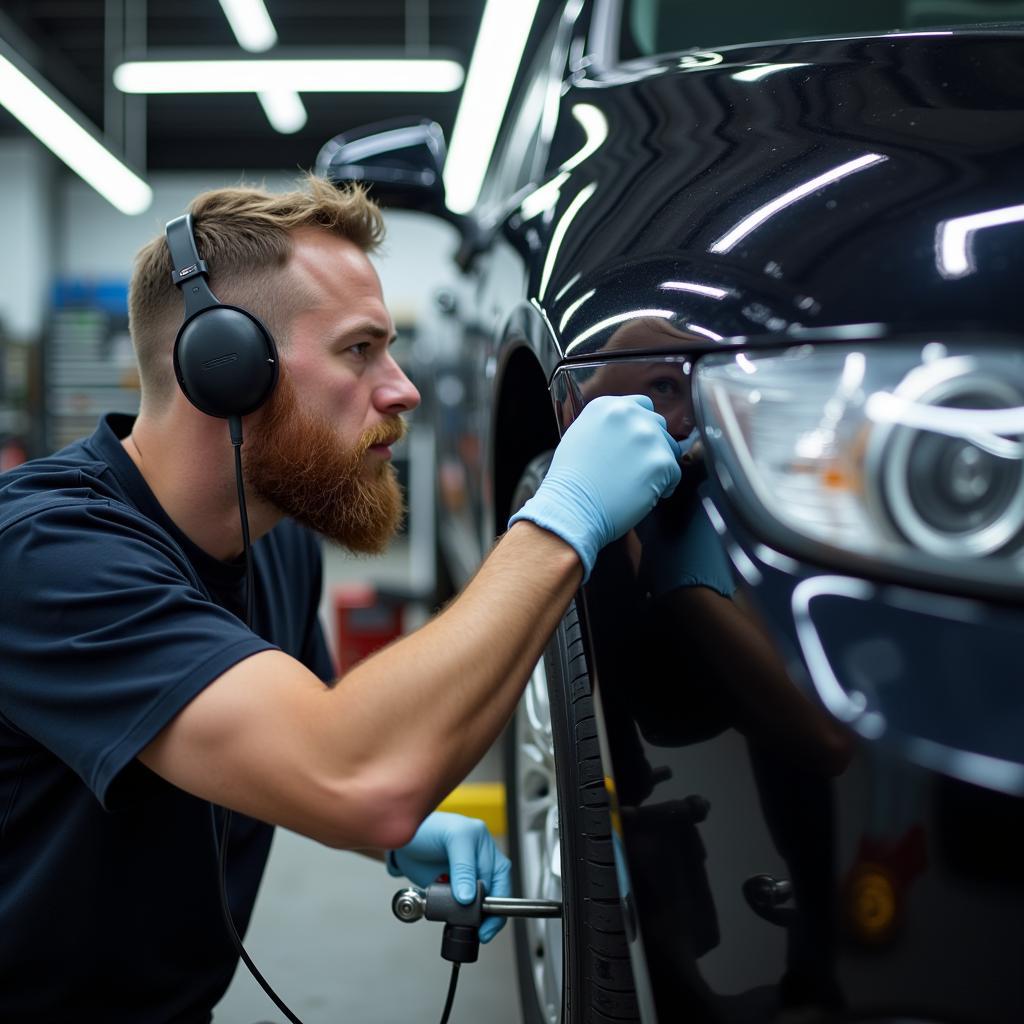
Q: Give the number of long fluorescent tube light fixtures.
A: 4